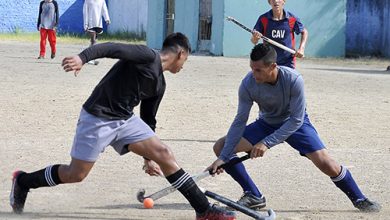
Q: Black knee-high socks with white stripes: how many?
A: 2